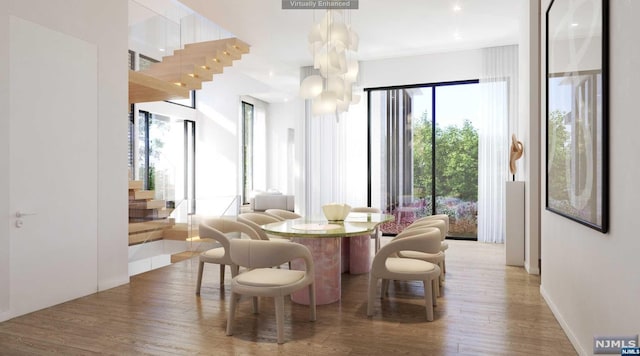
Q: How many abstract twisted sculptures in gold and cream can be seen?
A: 1